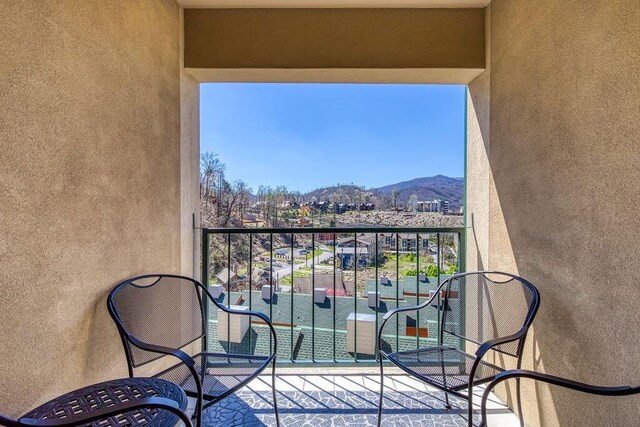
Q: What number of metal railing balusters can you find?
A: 11